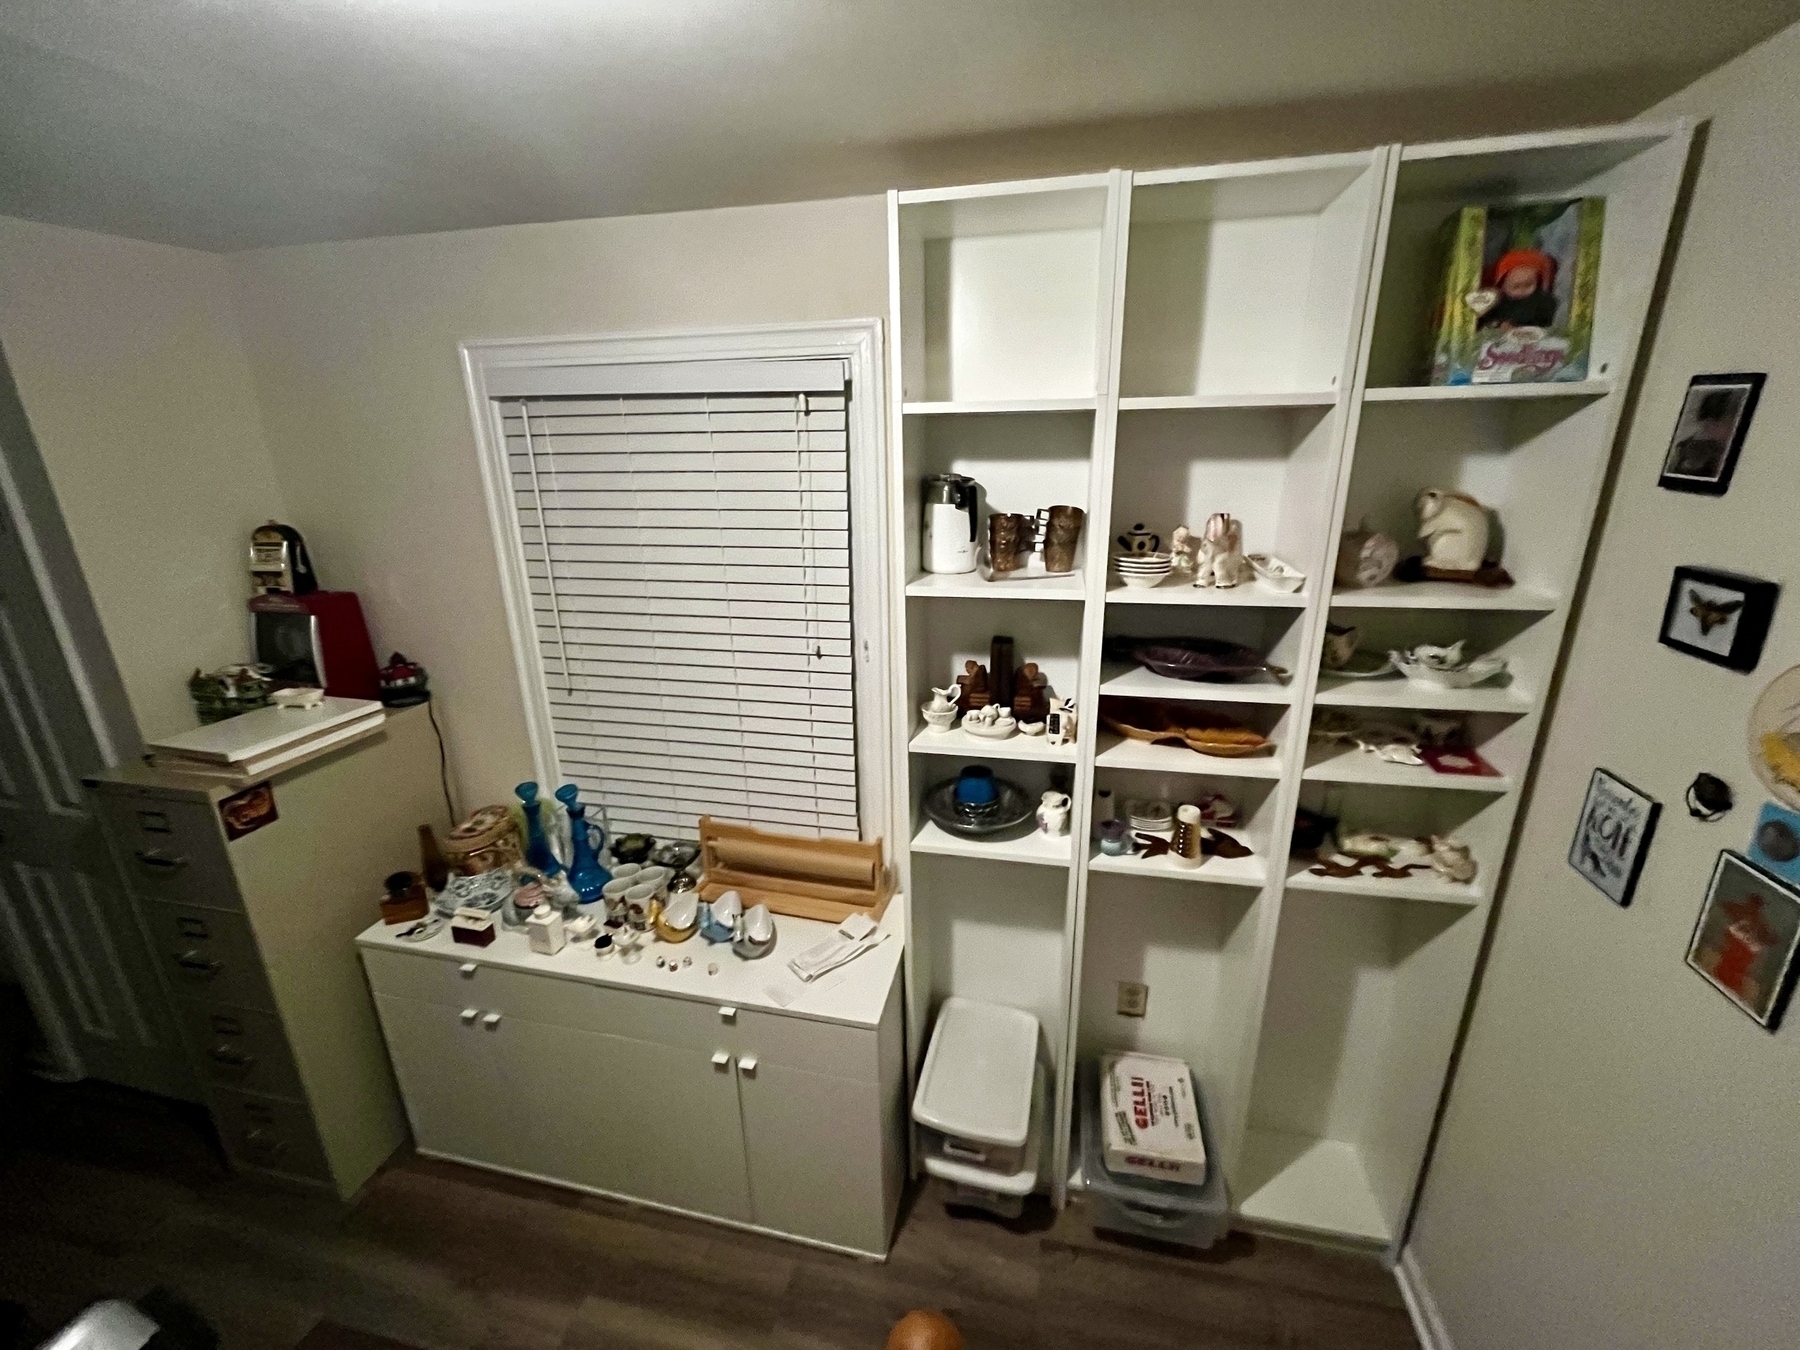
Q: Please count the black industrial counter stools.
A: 0